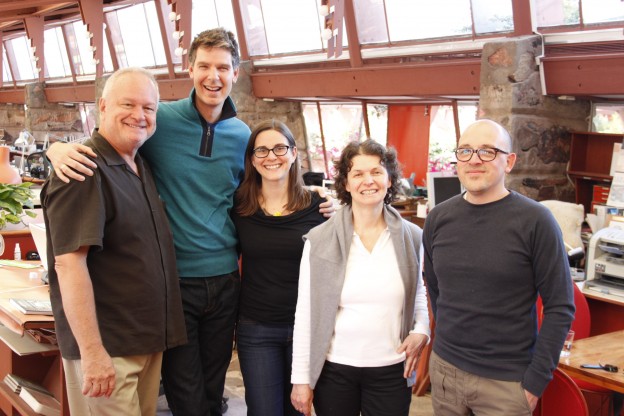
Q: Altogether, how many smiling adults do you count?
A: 5